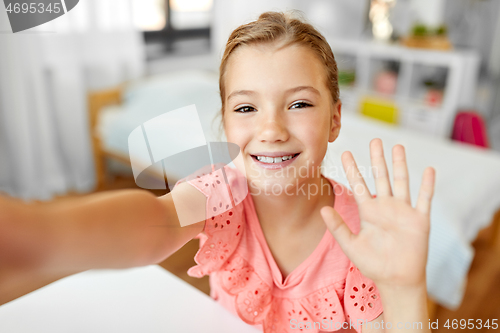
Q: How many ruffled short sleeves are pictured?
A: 2